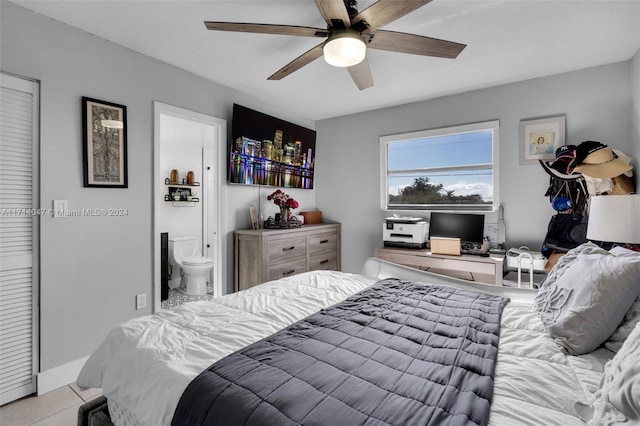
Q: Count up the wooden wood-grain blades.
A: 6